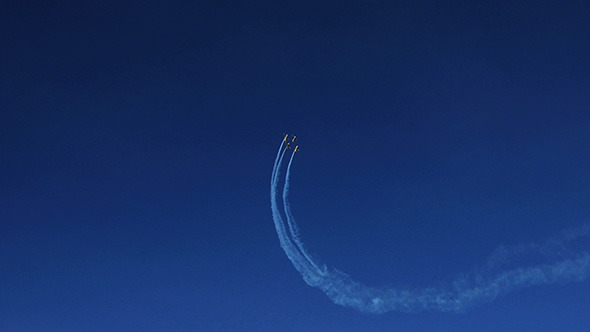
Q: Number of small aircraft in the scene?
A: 4